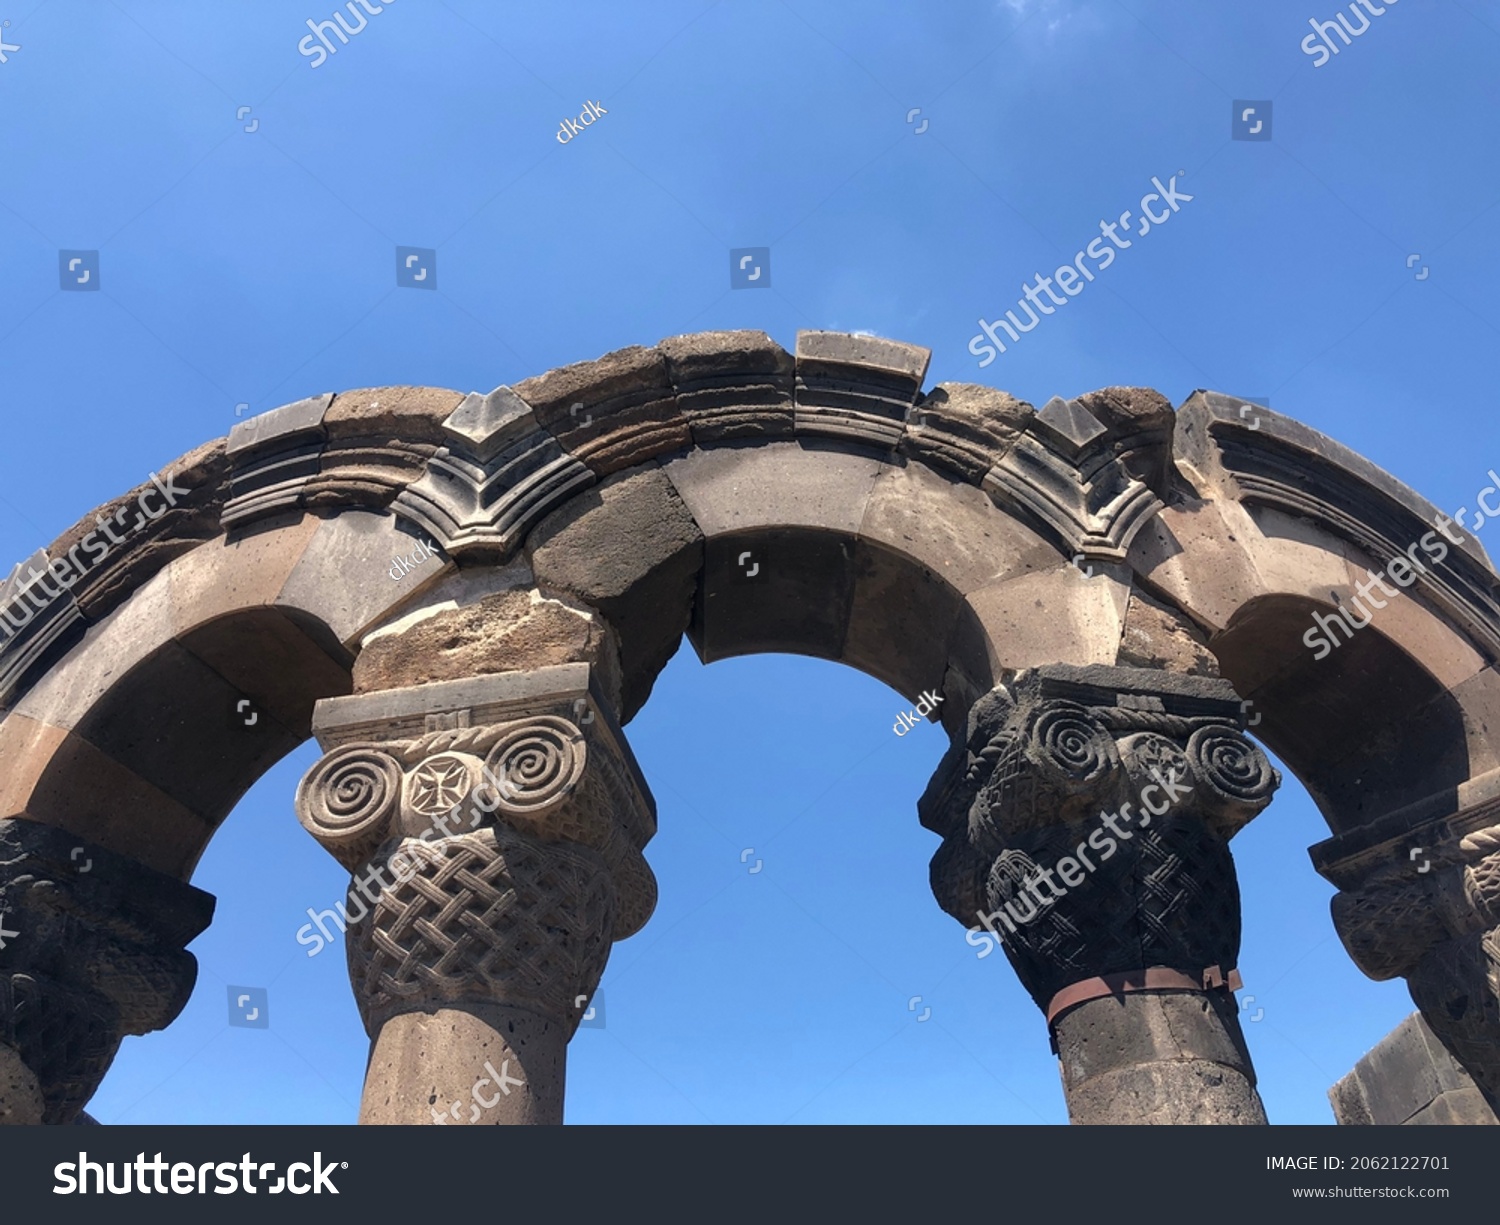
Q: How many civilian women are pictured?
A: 0